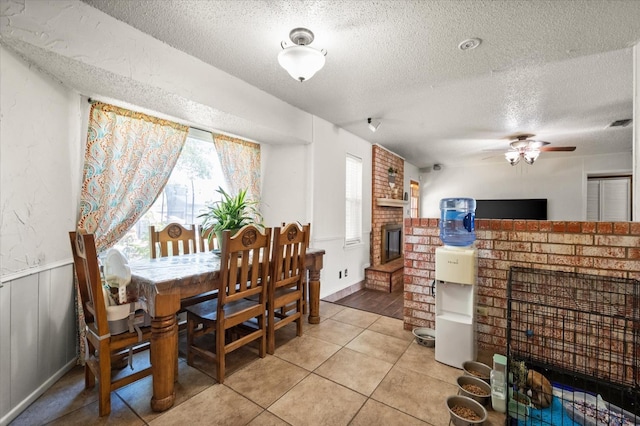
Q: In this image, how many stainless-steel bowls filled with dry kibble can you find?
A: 3